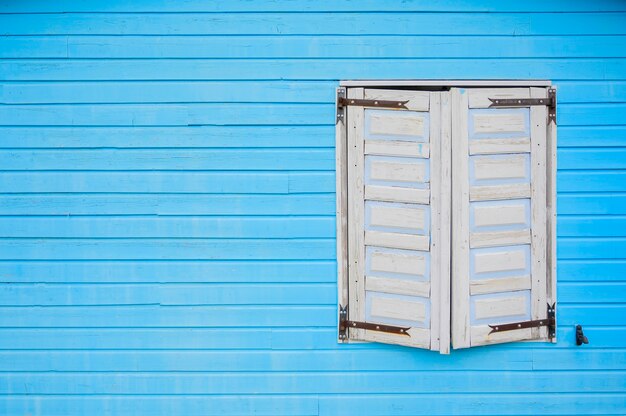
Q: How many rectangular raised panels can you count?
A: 10